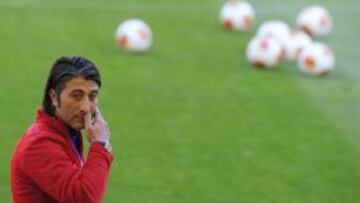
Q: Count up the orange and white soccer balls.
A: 7